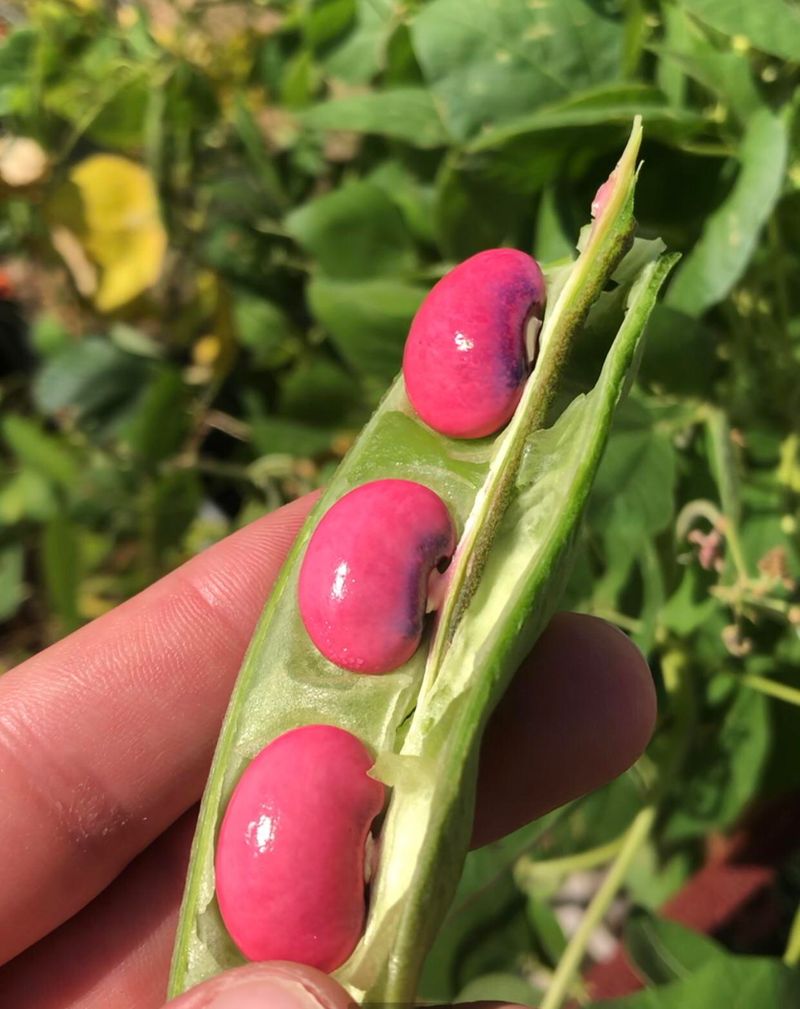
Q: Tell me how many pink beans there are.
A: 3